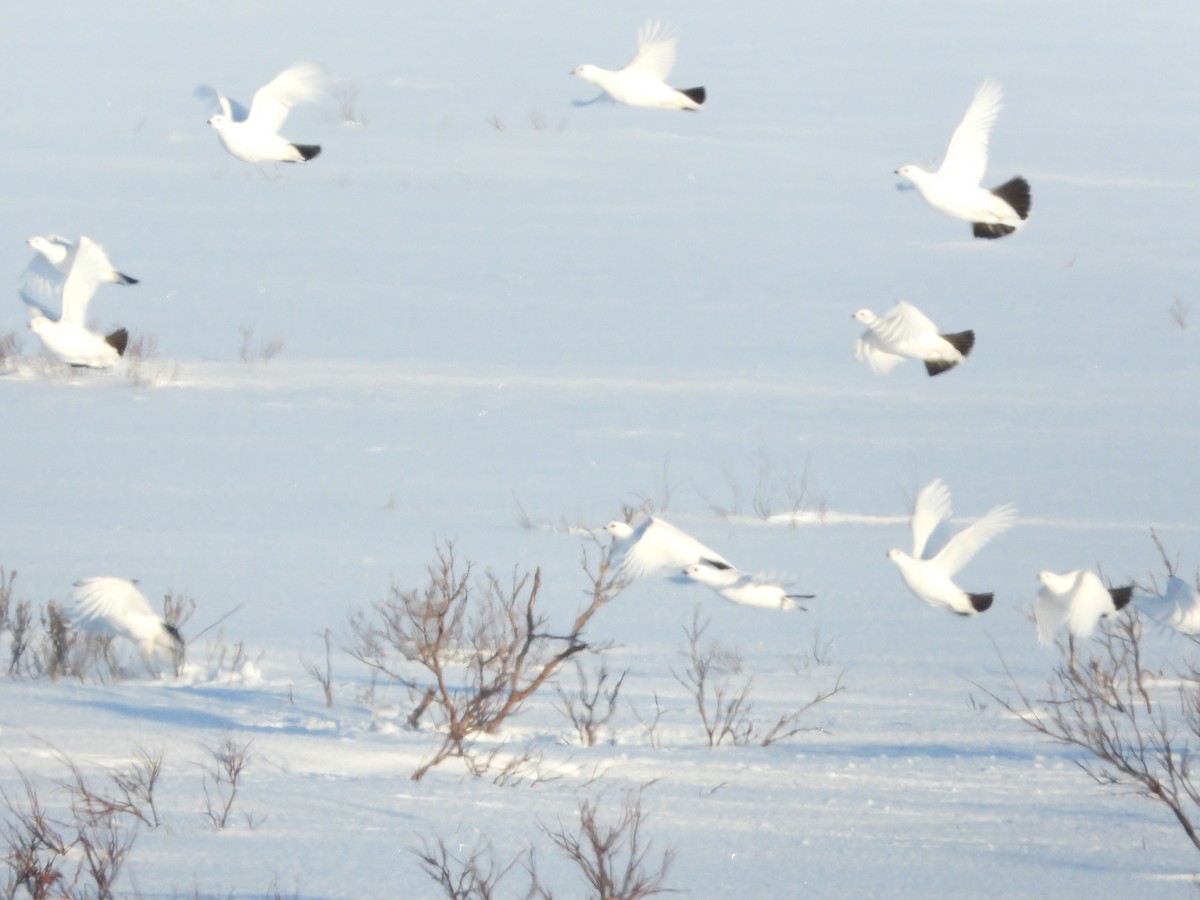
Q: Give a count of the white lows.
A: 12